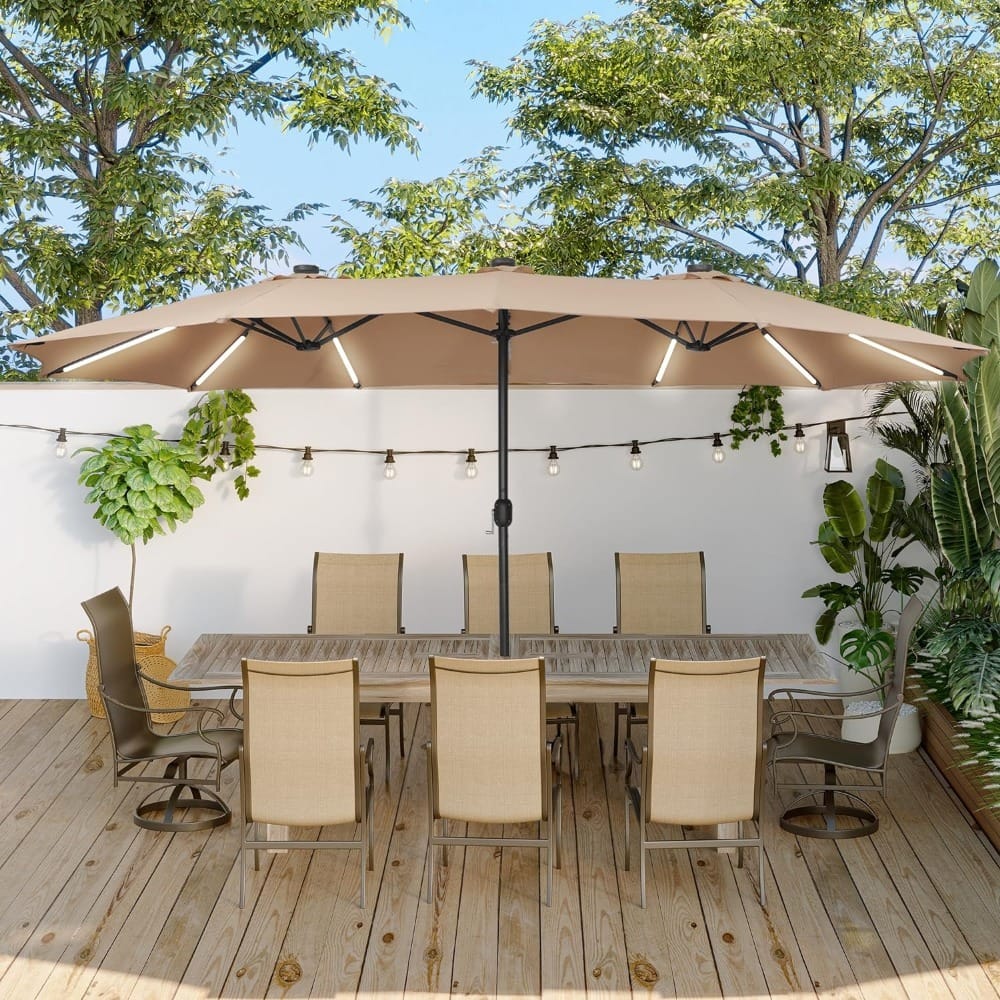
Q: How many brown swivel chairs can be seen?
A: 2